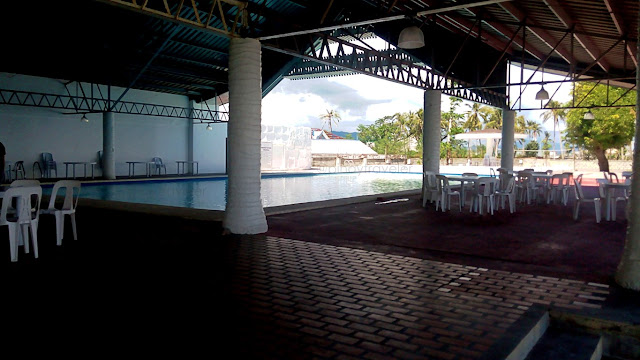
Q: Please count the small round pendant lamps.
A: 5